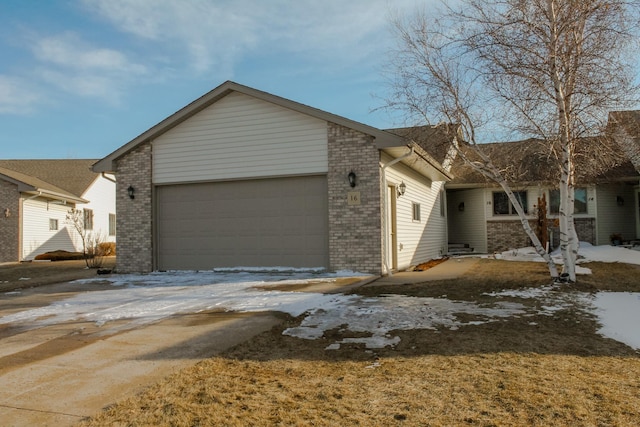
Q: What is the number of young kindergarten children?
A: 0